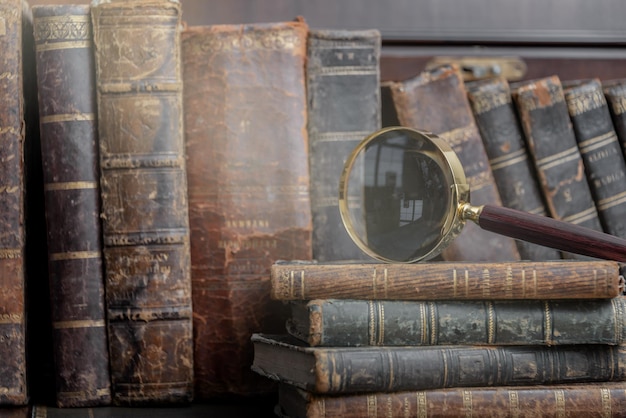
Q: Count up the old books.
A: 14